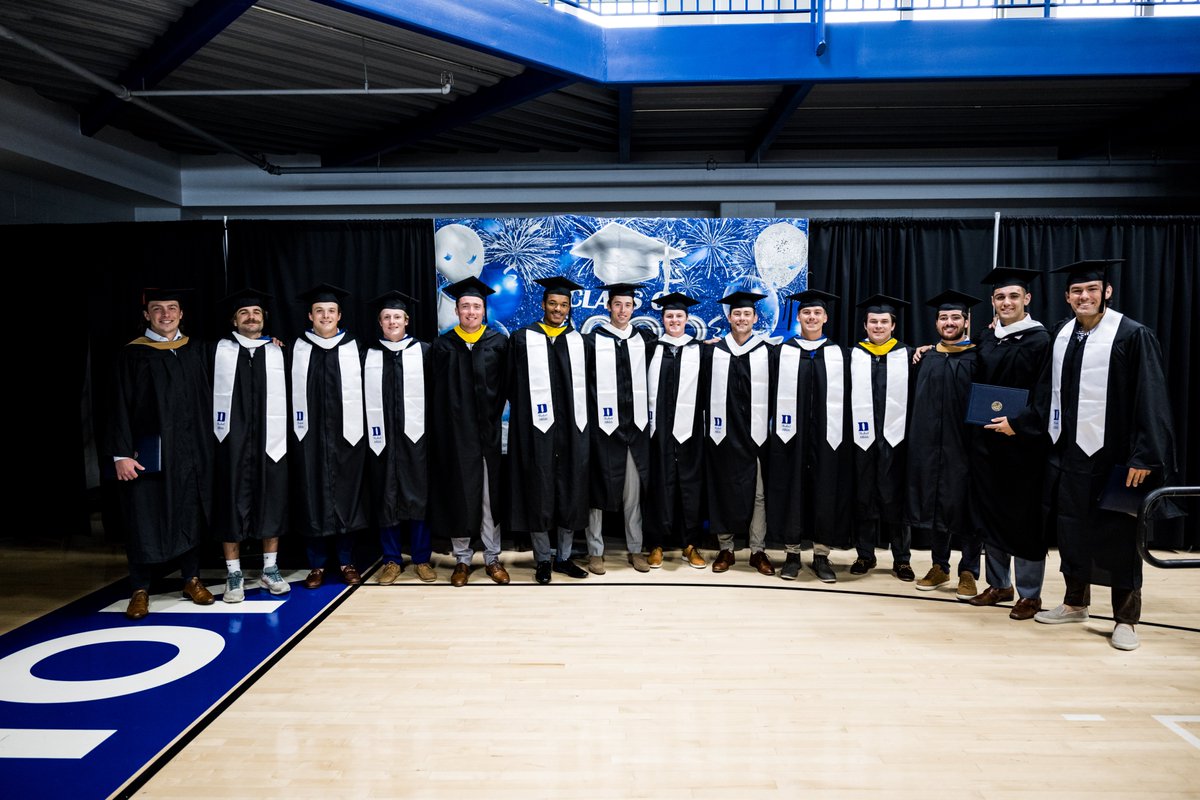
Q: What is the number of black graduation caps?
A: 14